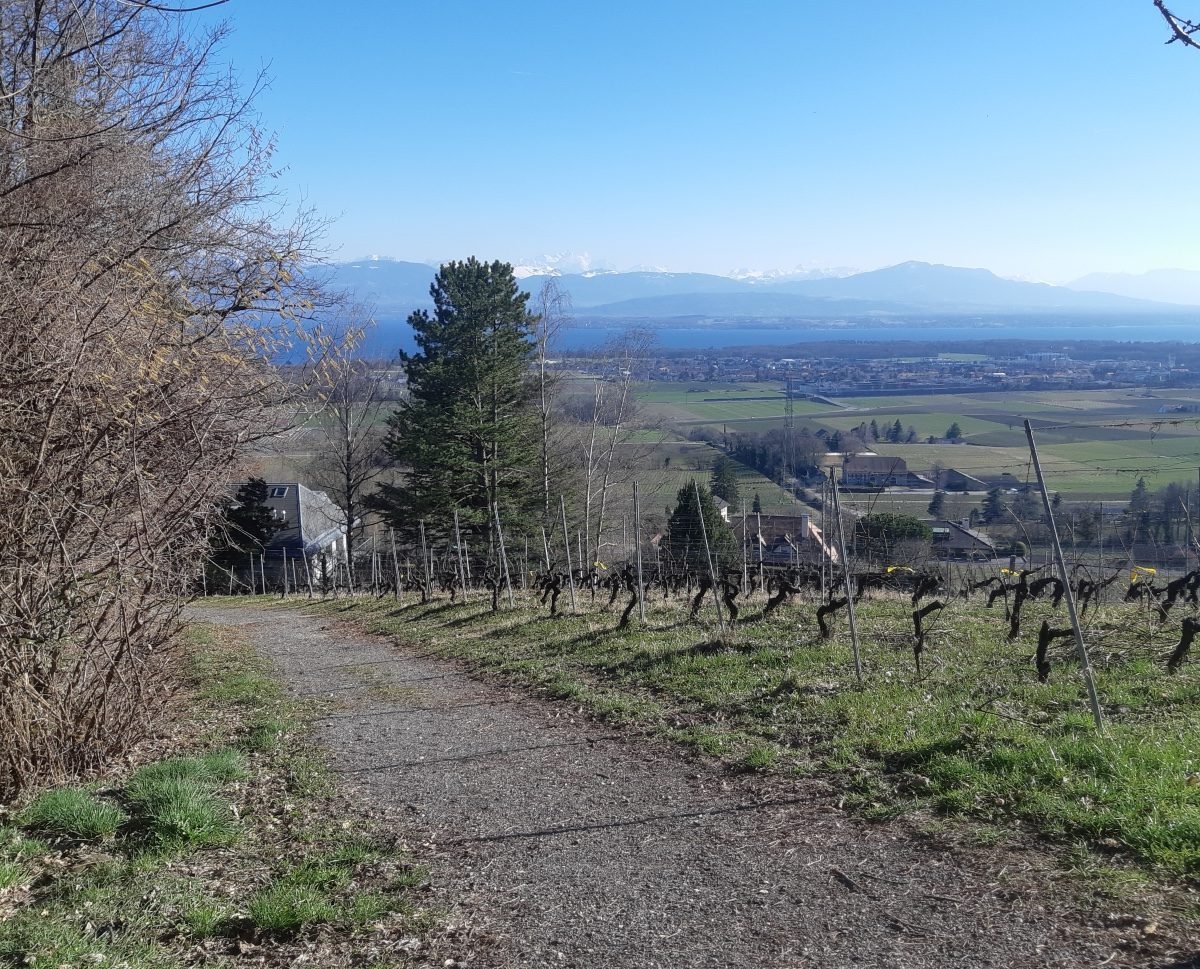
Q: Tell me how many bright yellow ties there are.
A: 4